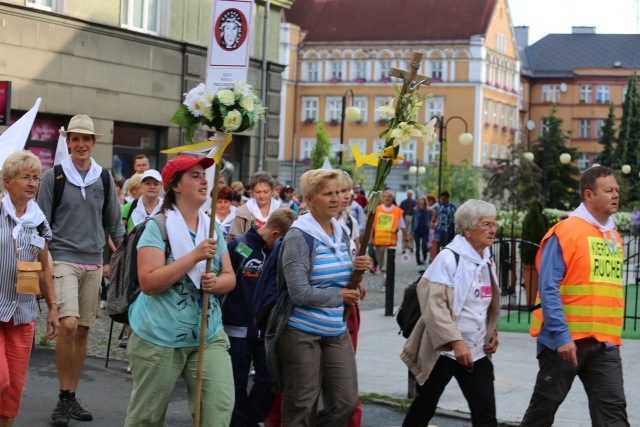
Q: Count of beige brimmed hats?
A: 1